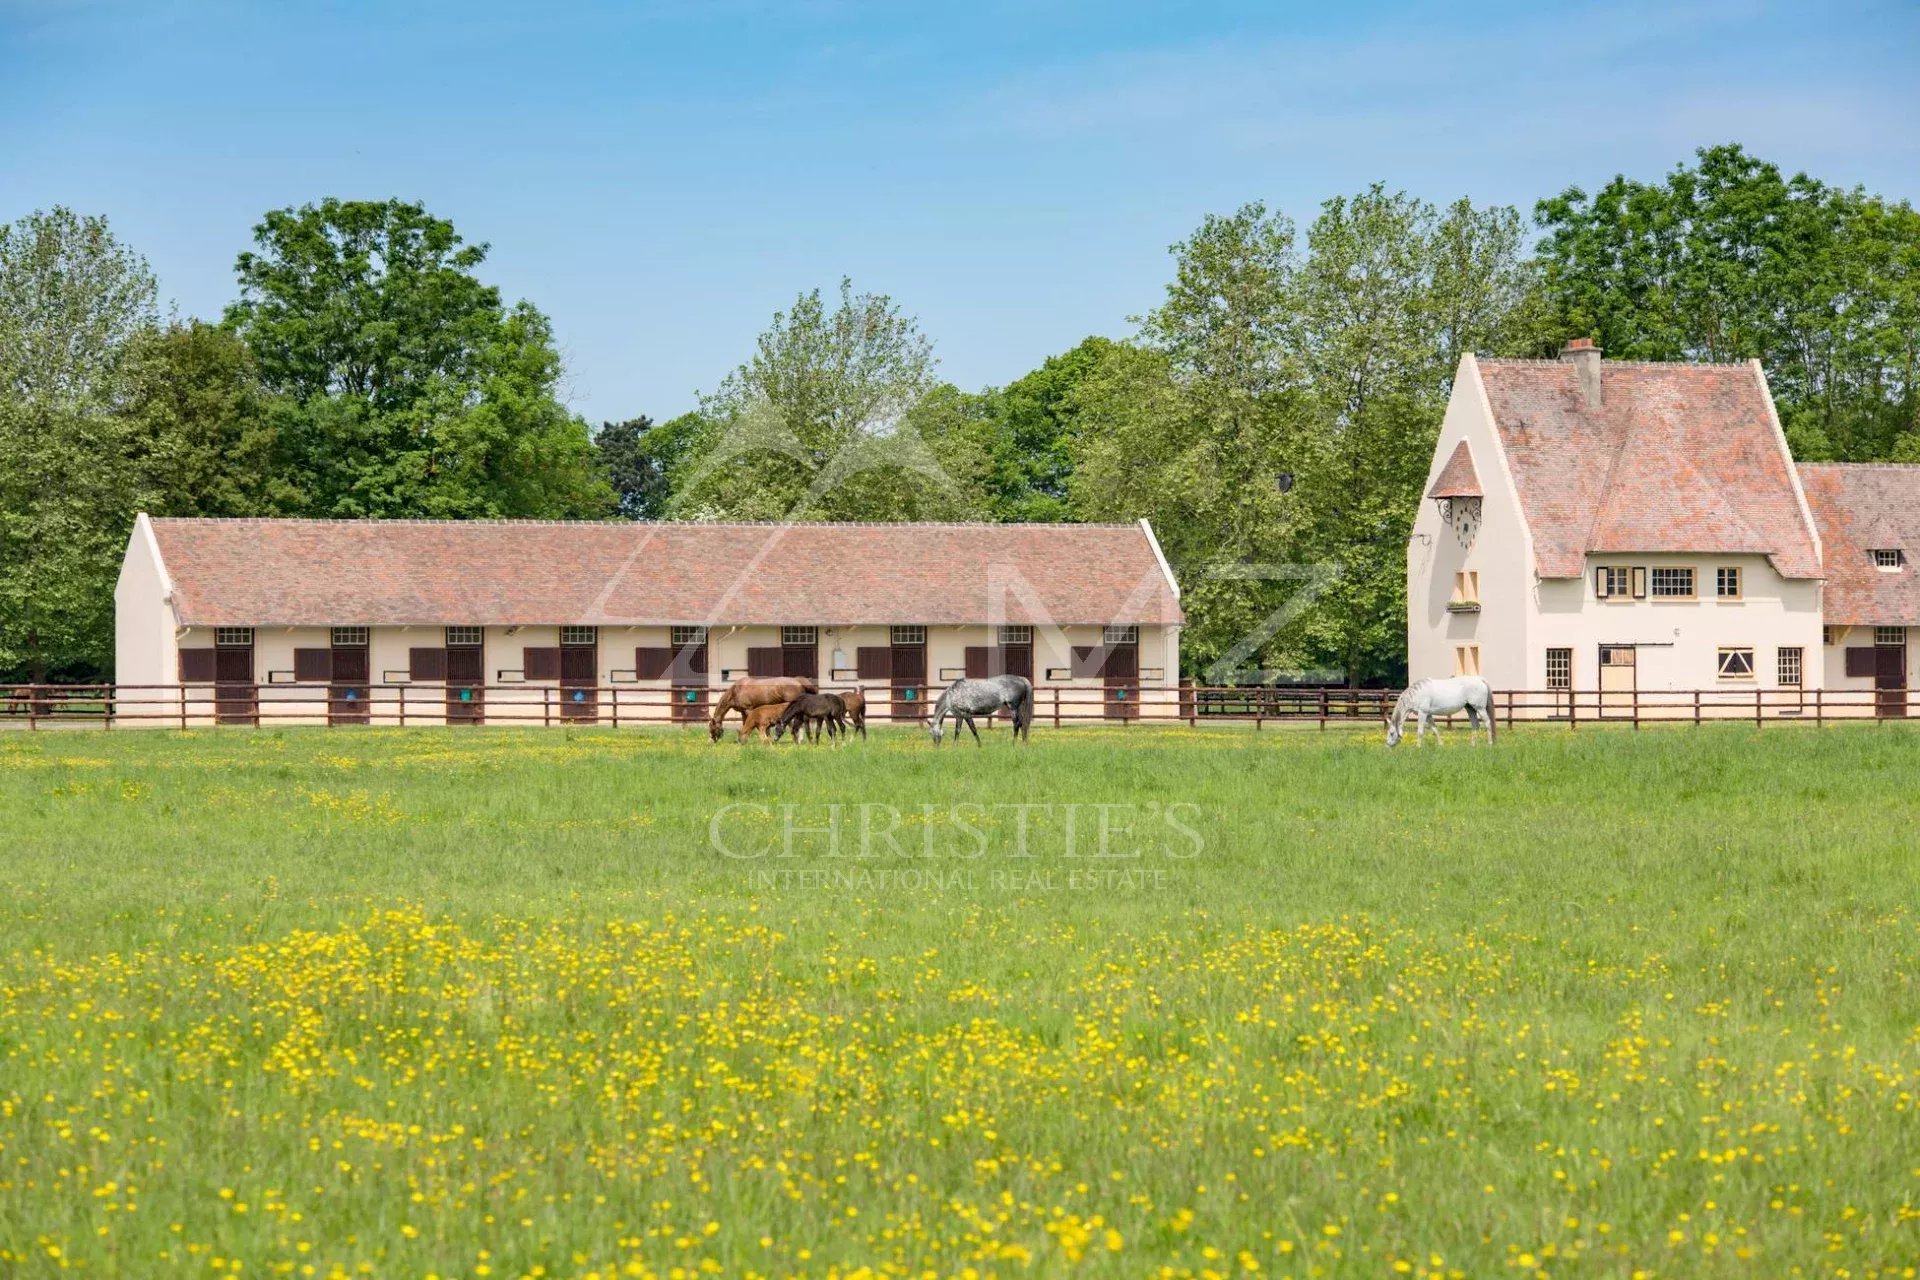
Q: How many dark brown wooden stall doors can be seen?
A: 10